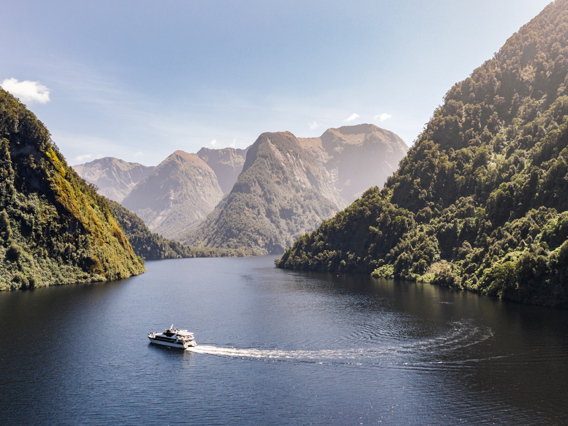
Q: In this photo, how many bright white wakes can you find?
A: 1